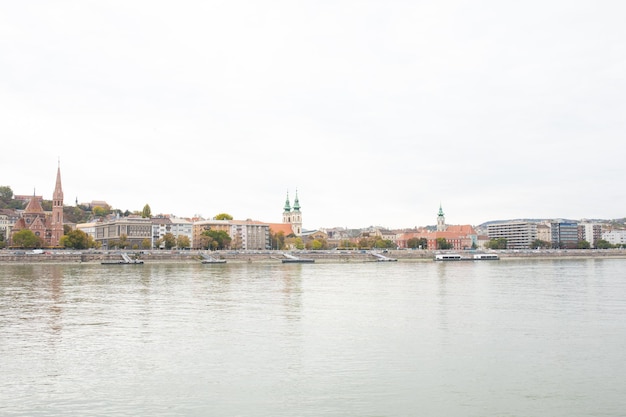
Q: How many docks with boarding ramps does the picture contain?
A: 4